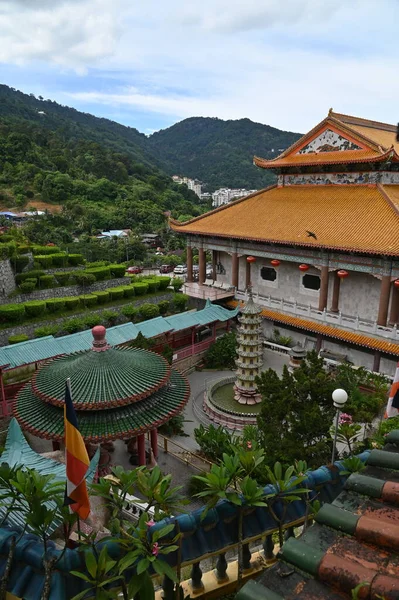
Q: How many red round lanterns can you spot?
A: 5